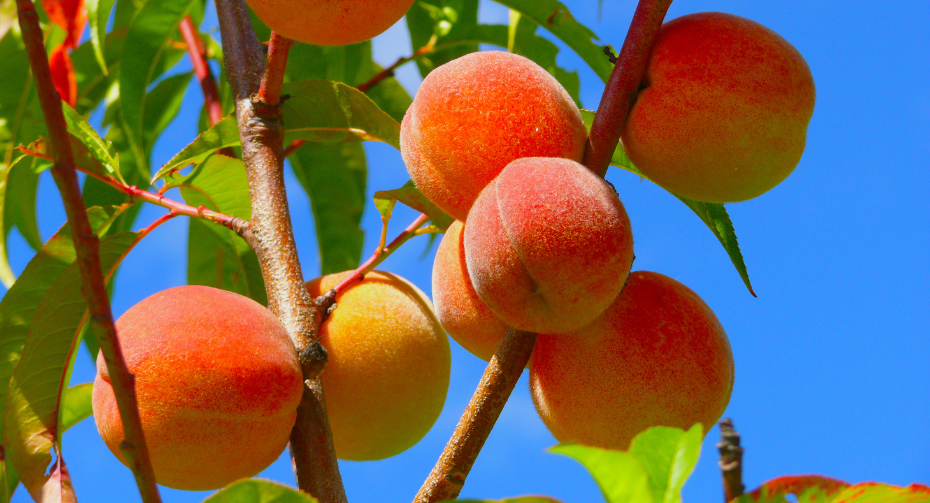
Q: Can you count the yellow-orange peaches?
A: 1